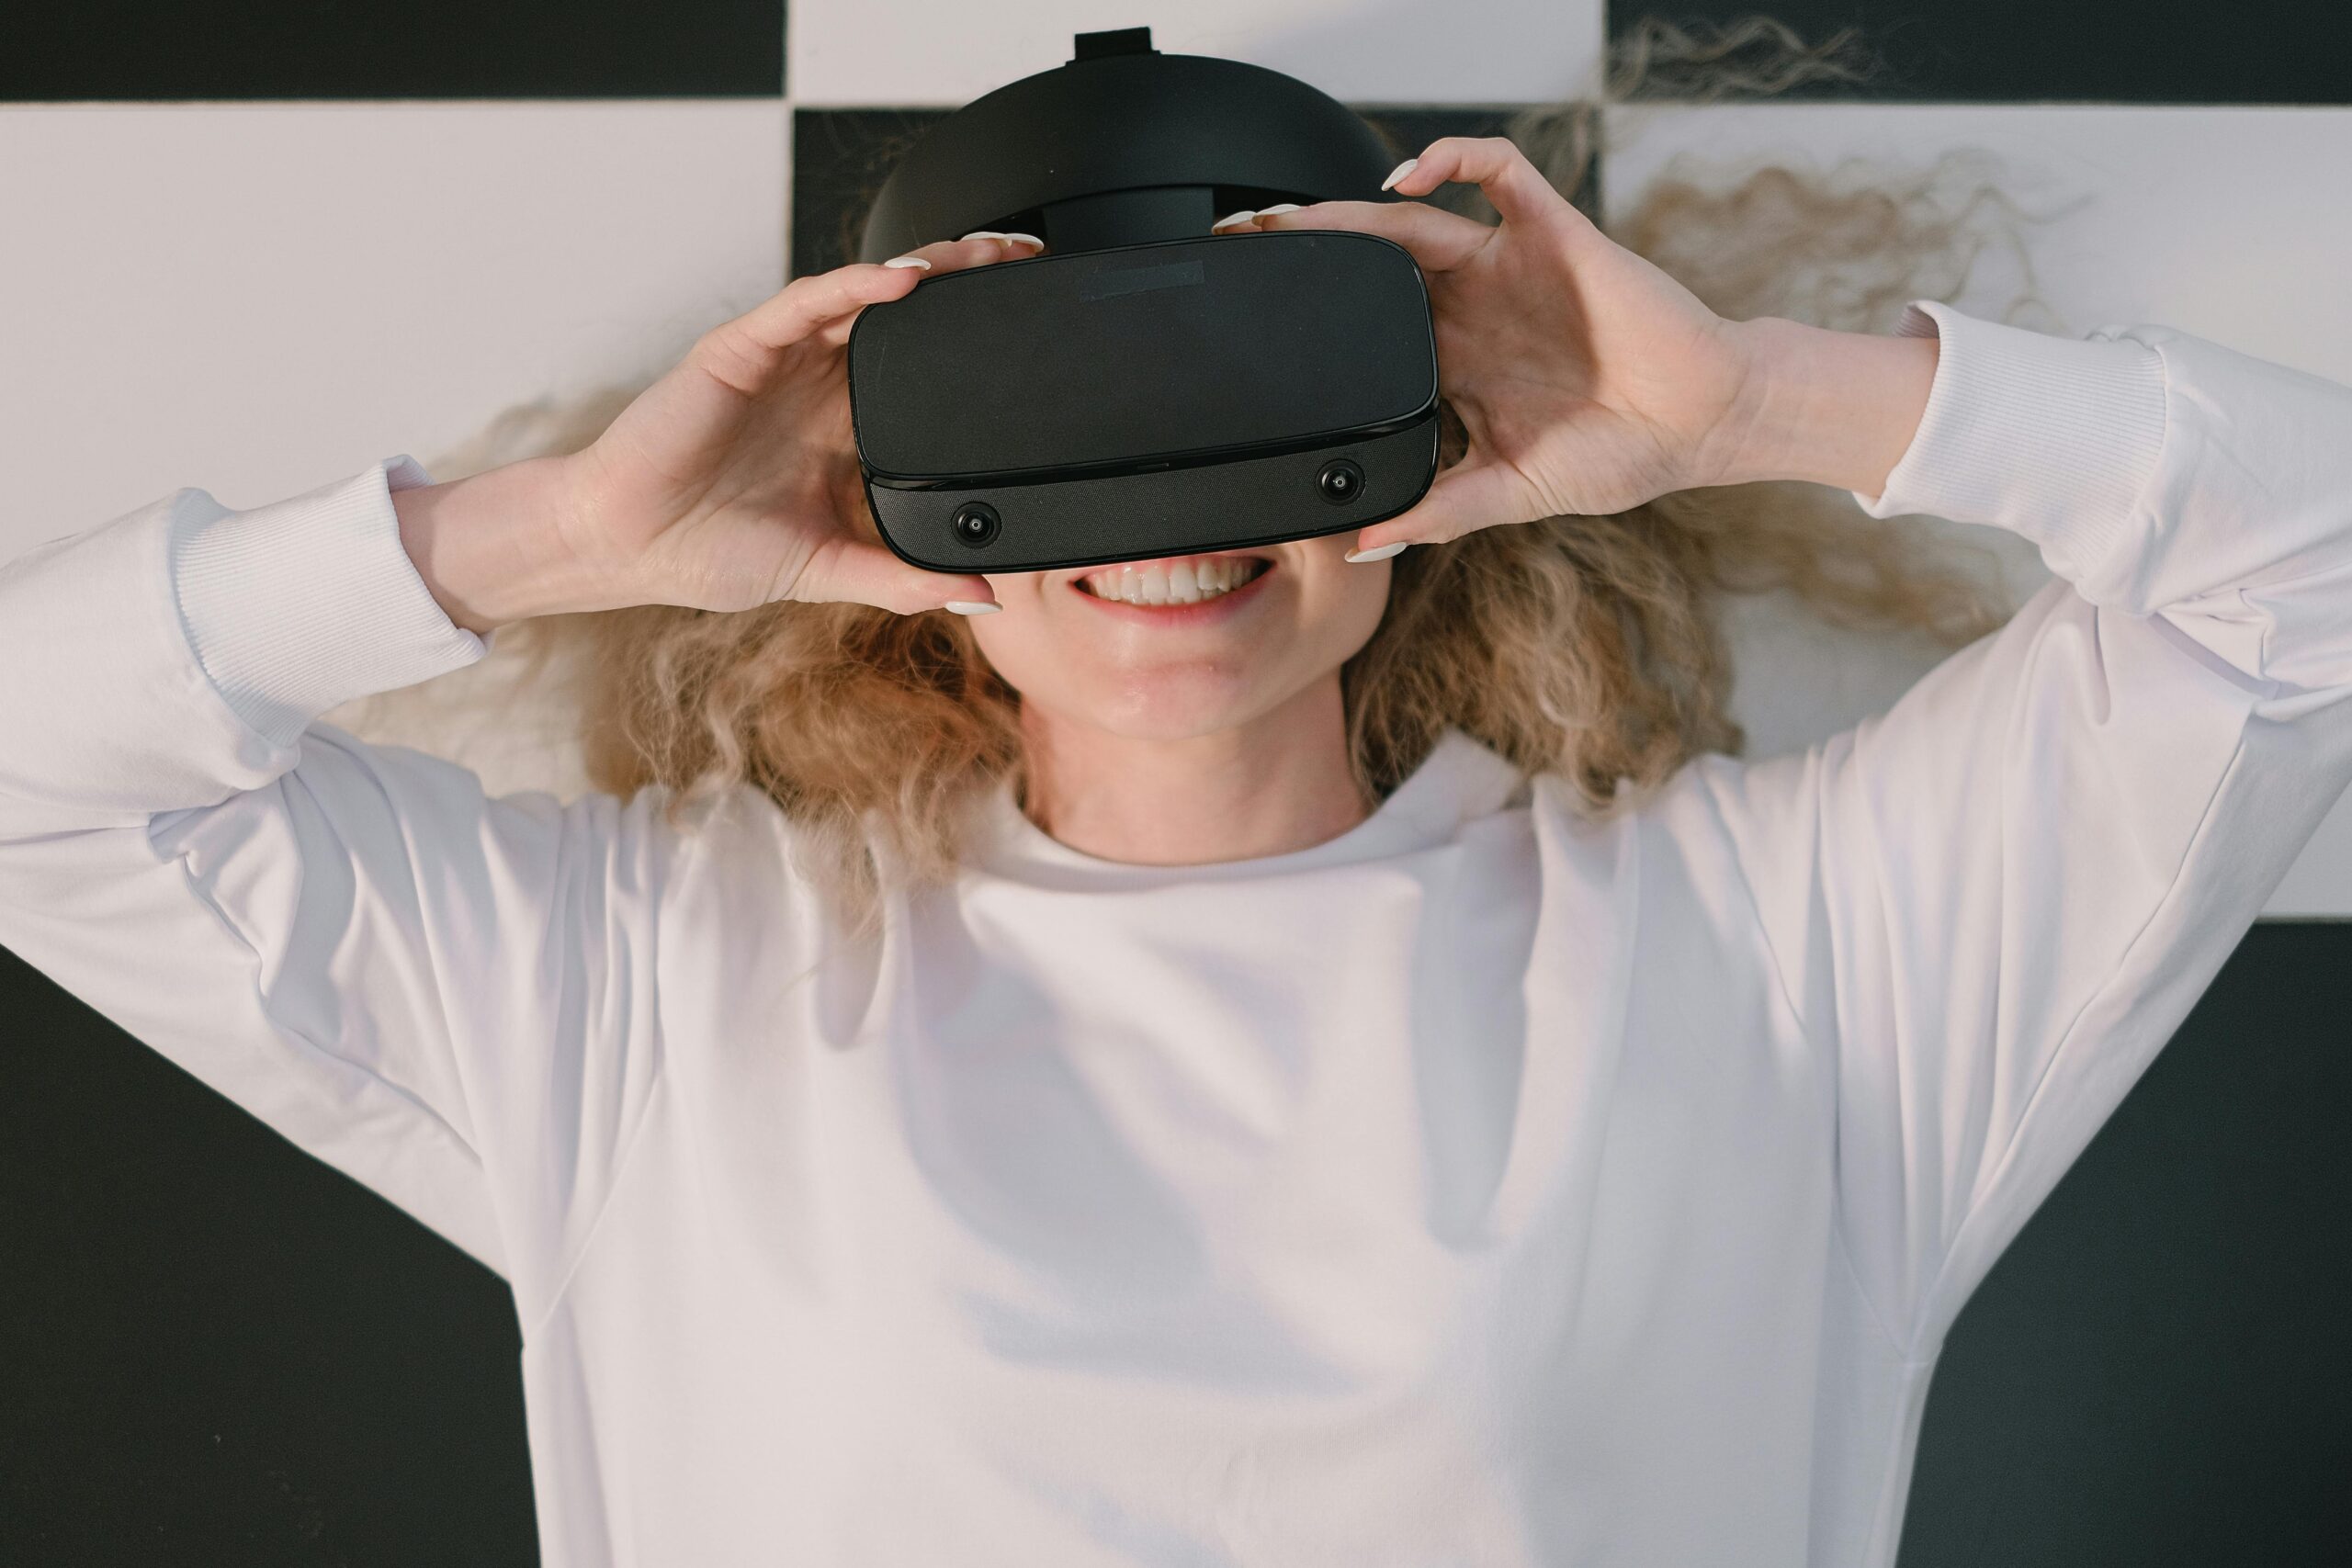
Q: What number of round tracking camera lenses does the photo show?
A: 2